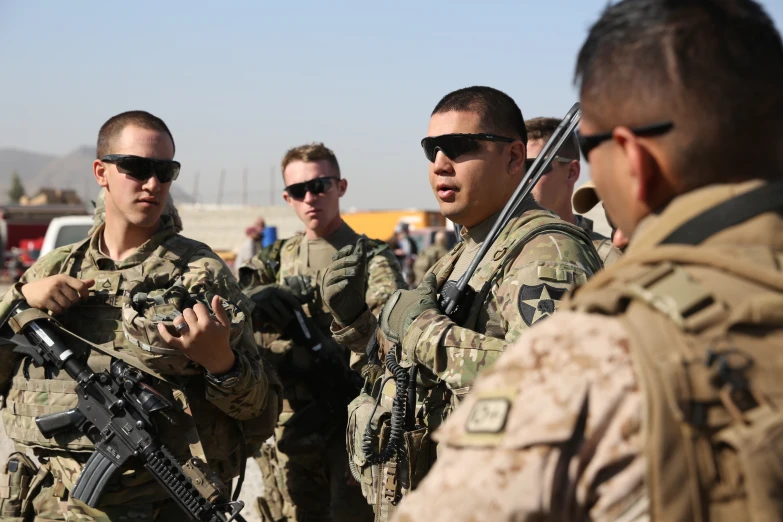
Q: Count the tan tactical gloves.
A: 2